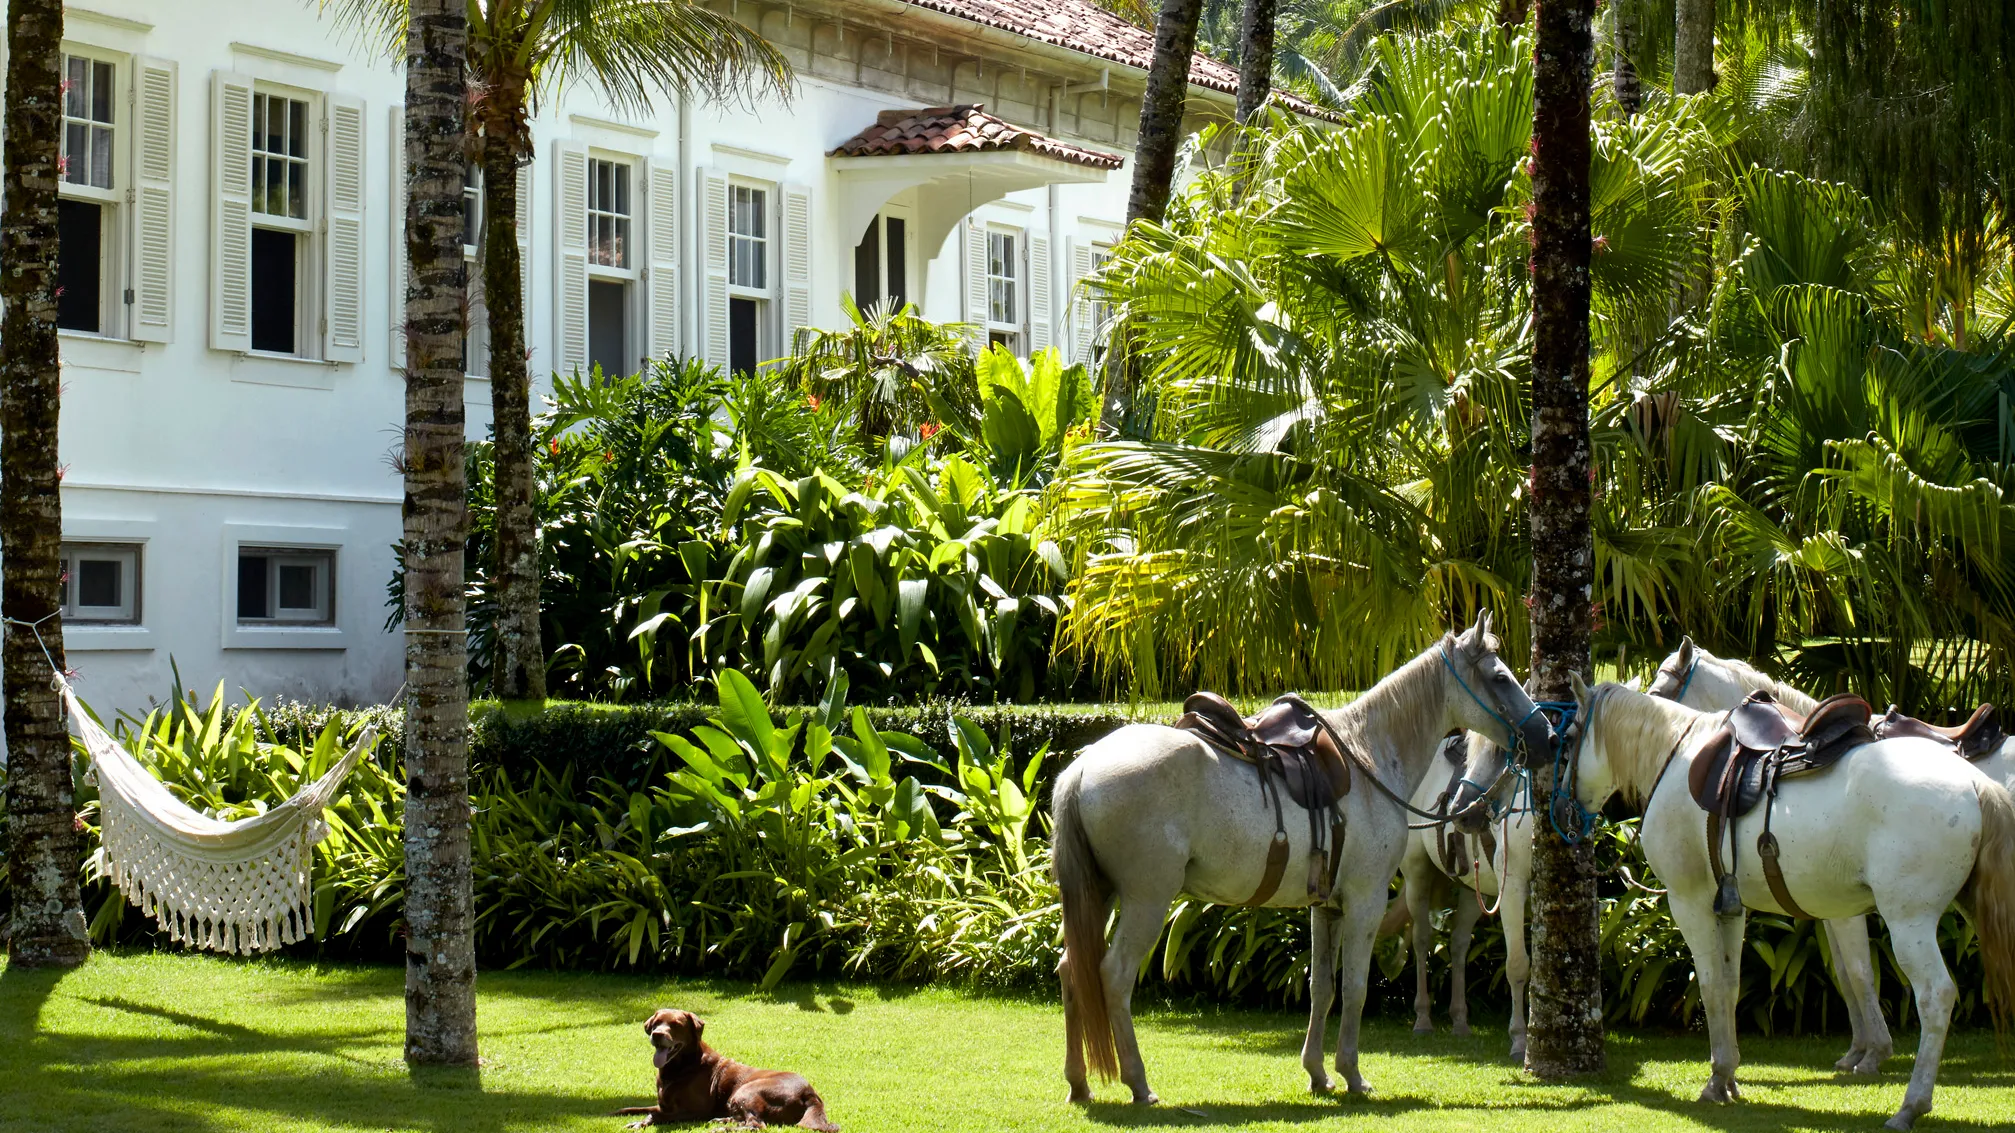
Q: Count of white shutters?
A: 12